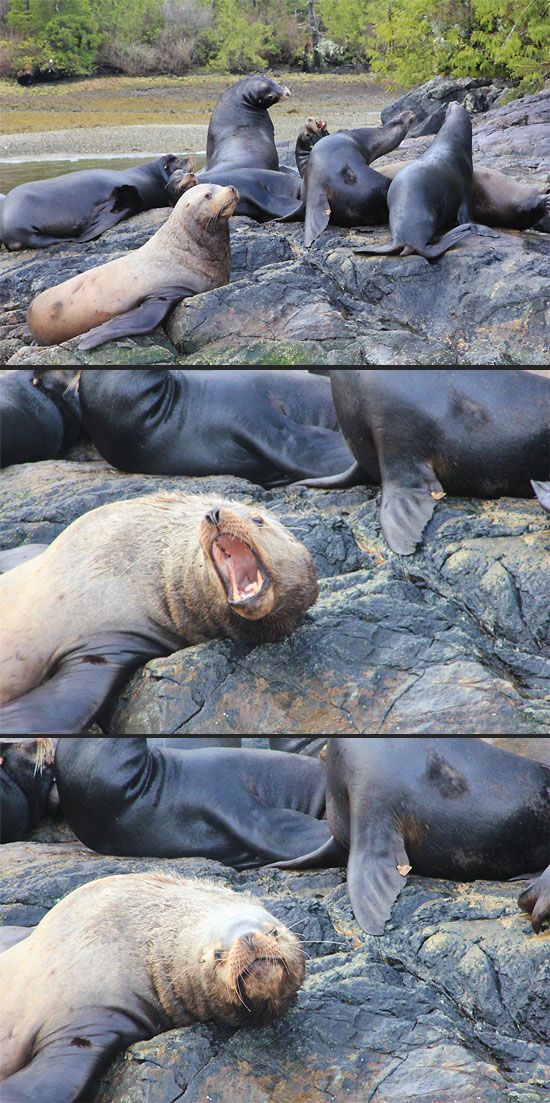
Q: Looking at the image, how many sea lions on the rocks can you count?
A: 8